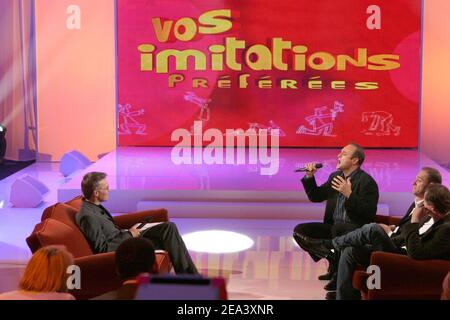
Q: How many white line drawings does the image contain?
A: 5